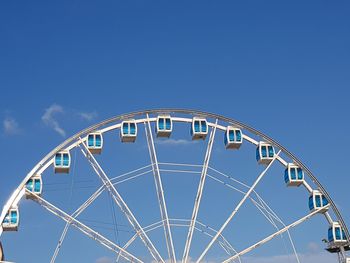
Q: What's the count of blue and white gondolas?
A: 12